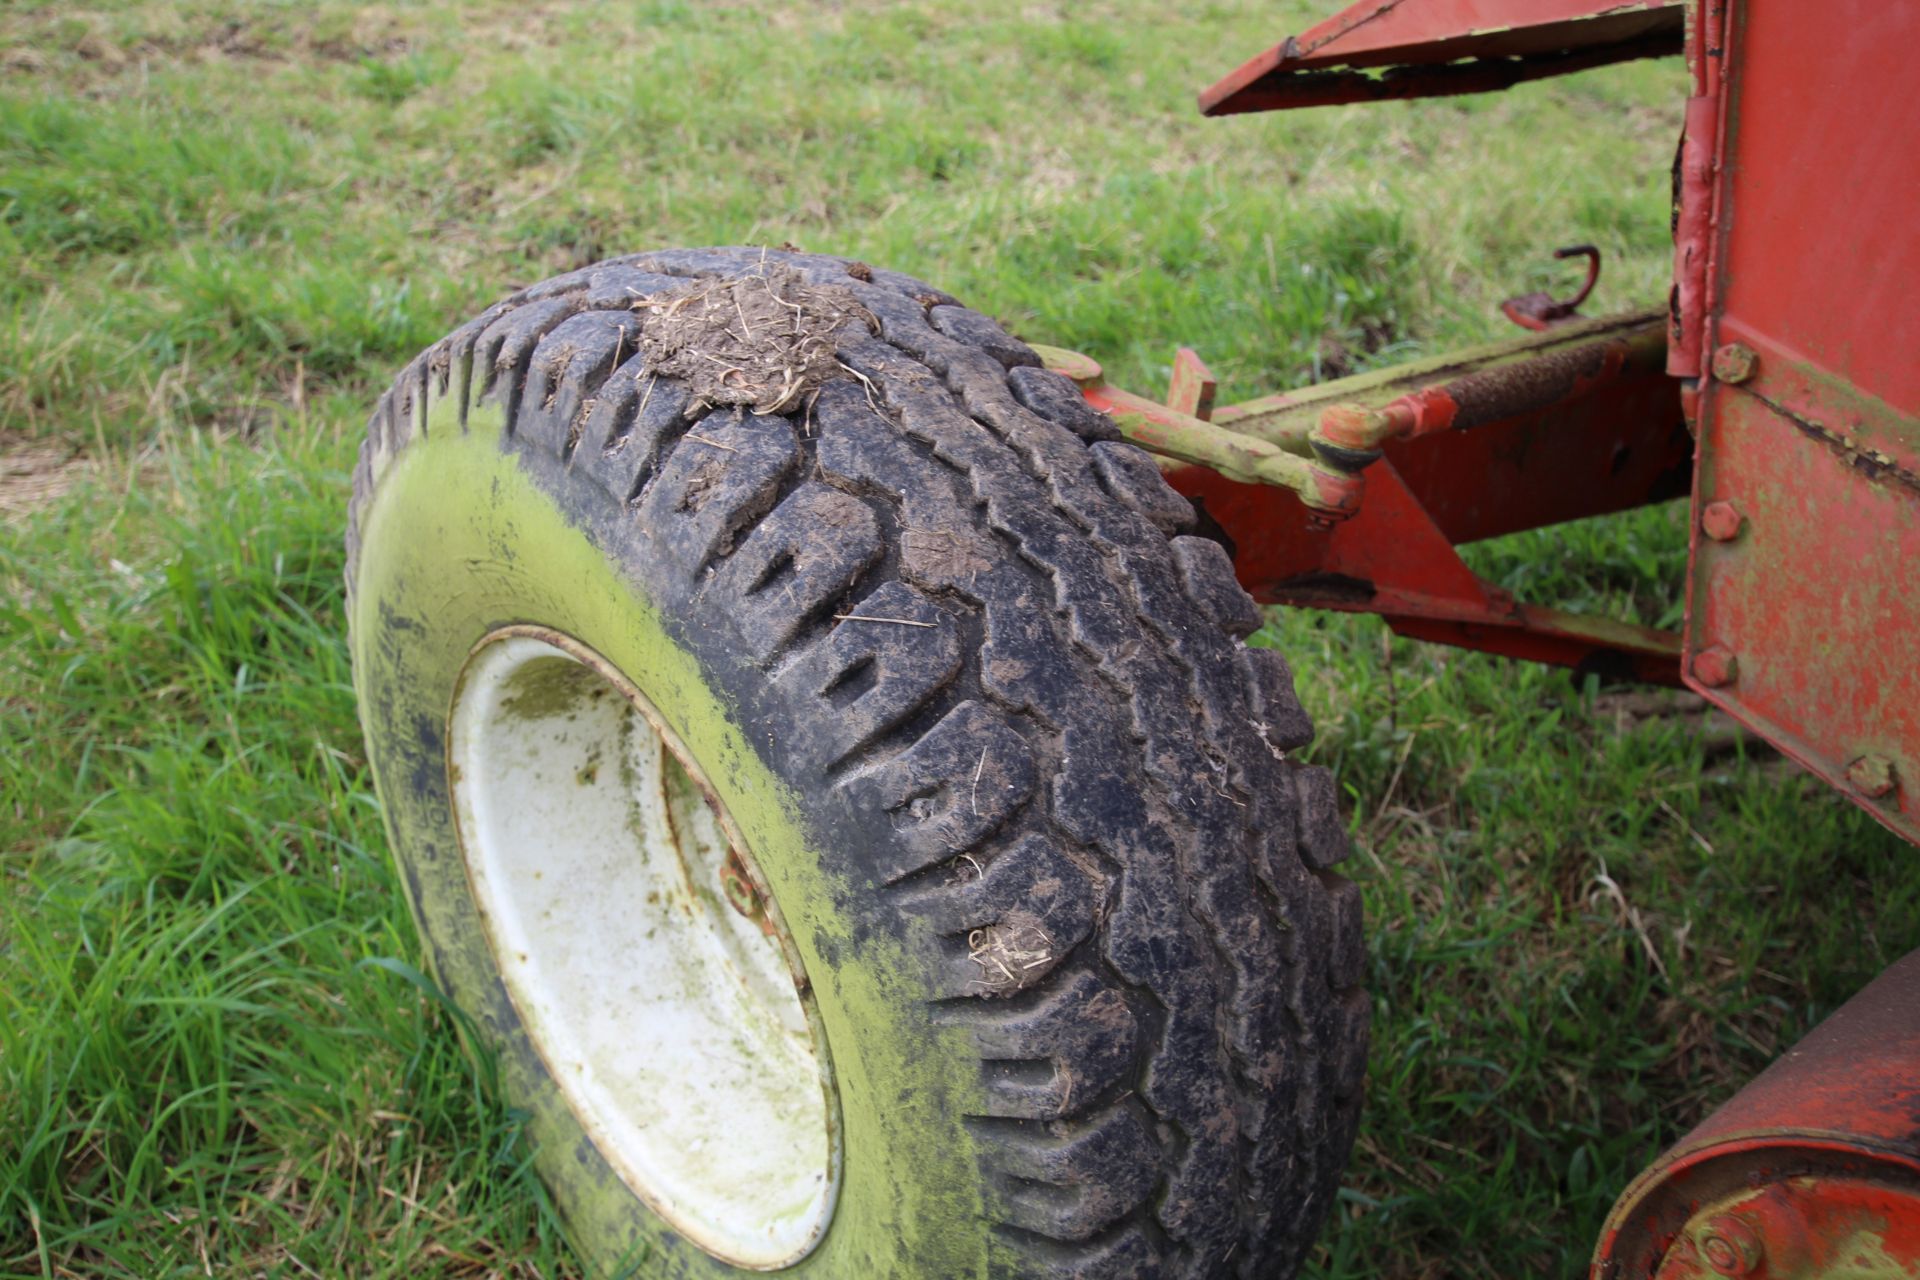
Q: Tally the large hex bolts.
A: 4